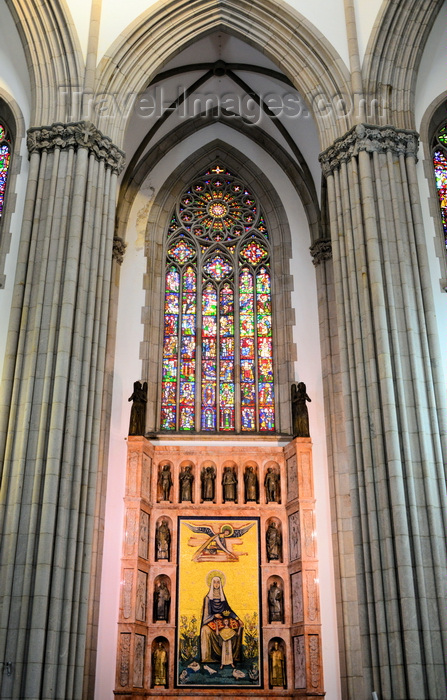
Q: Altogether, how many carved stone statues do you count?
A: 14